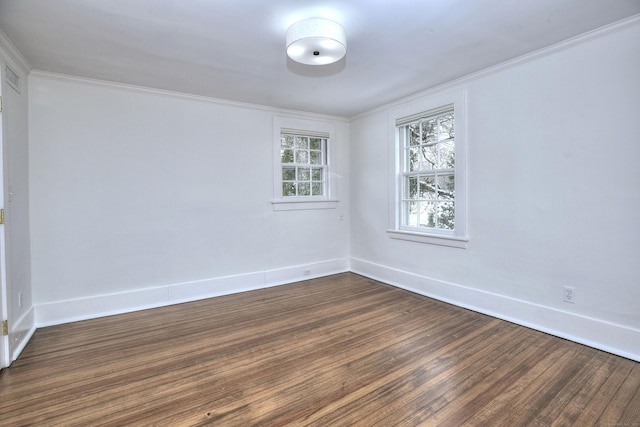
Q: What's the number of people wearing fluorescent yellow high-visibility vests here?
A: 0